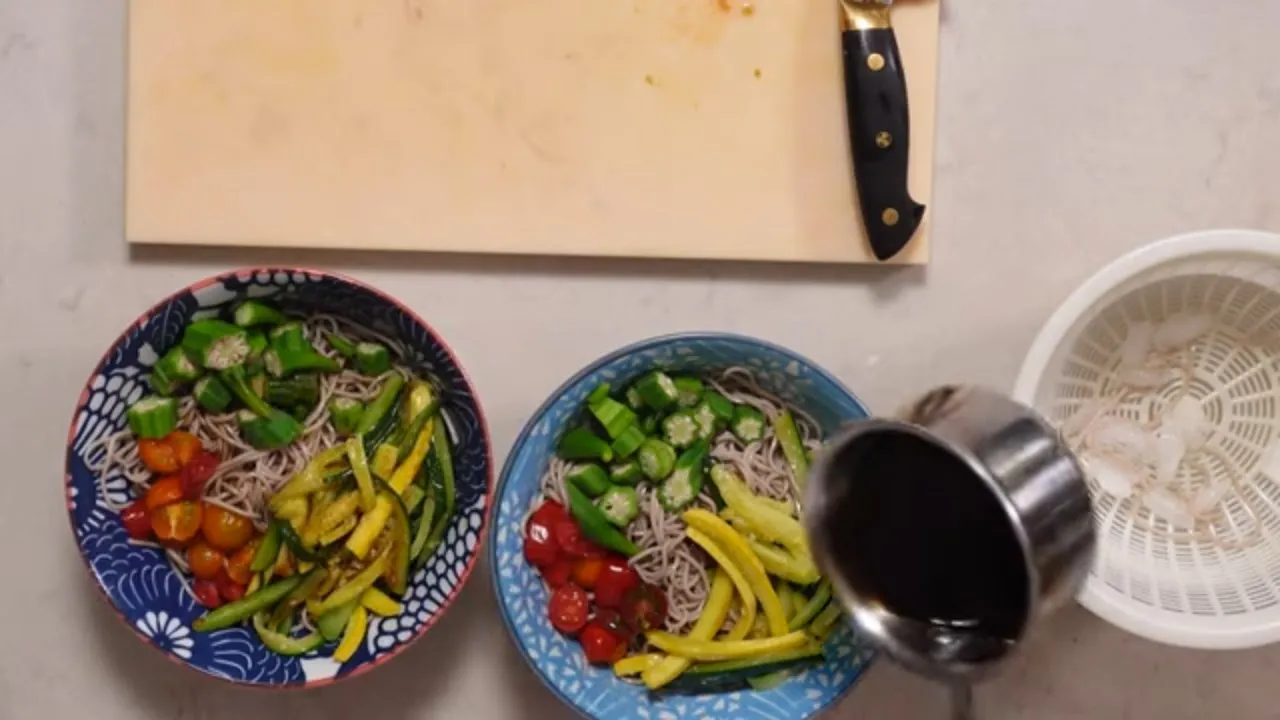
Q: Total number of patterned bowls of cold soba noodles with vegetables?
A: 2